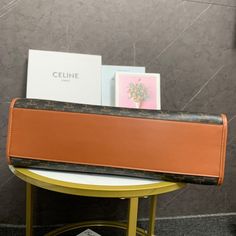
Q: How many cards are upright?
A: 3